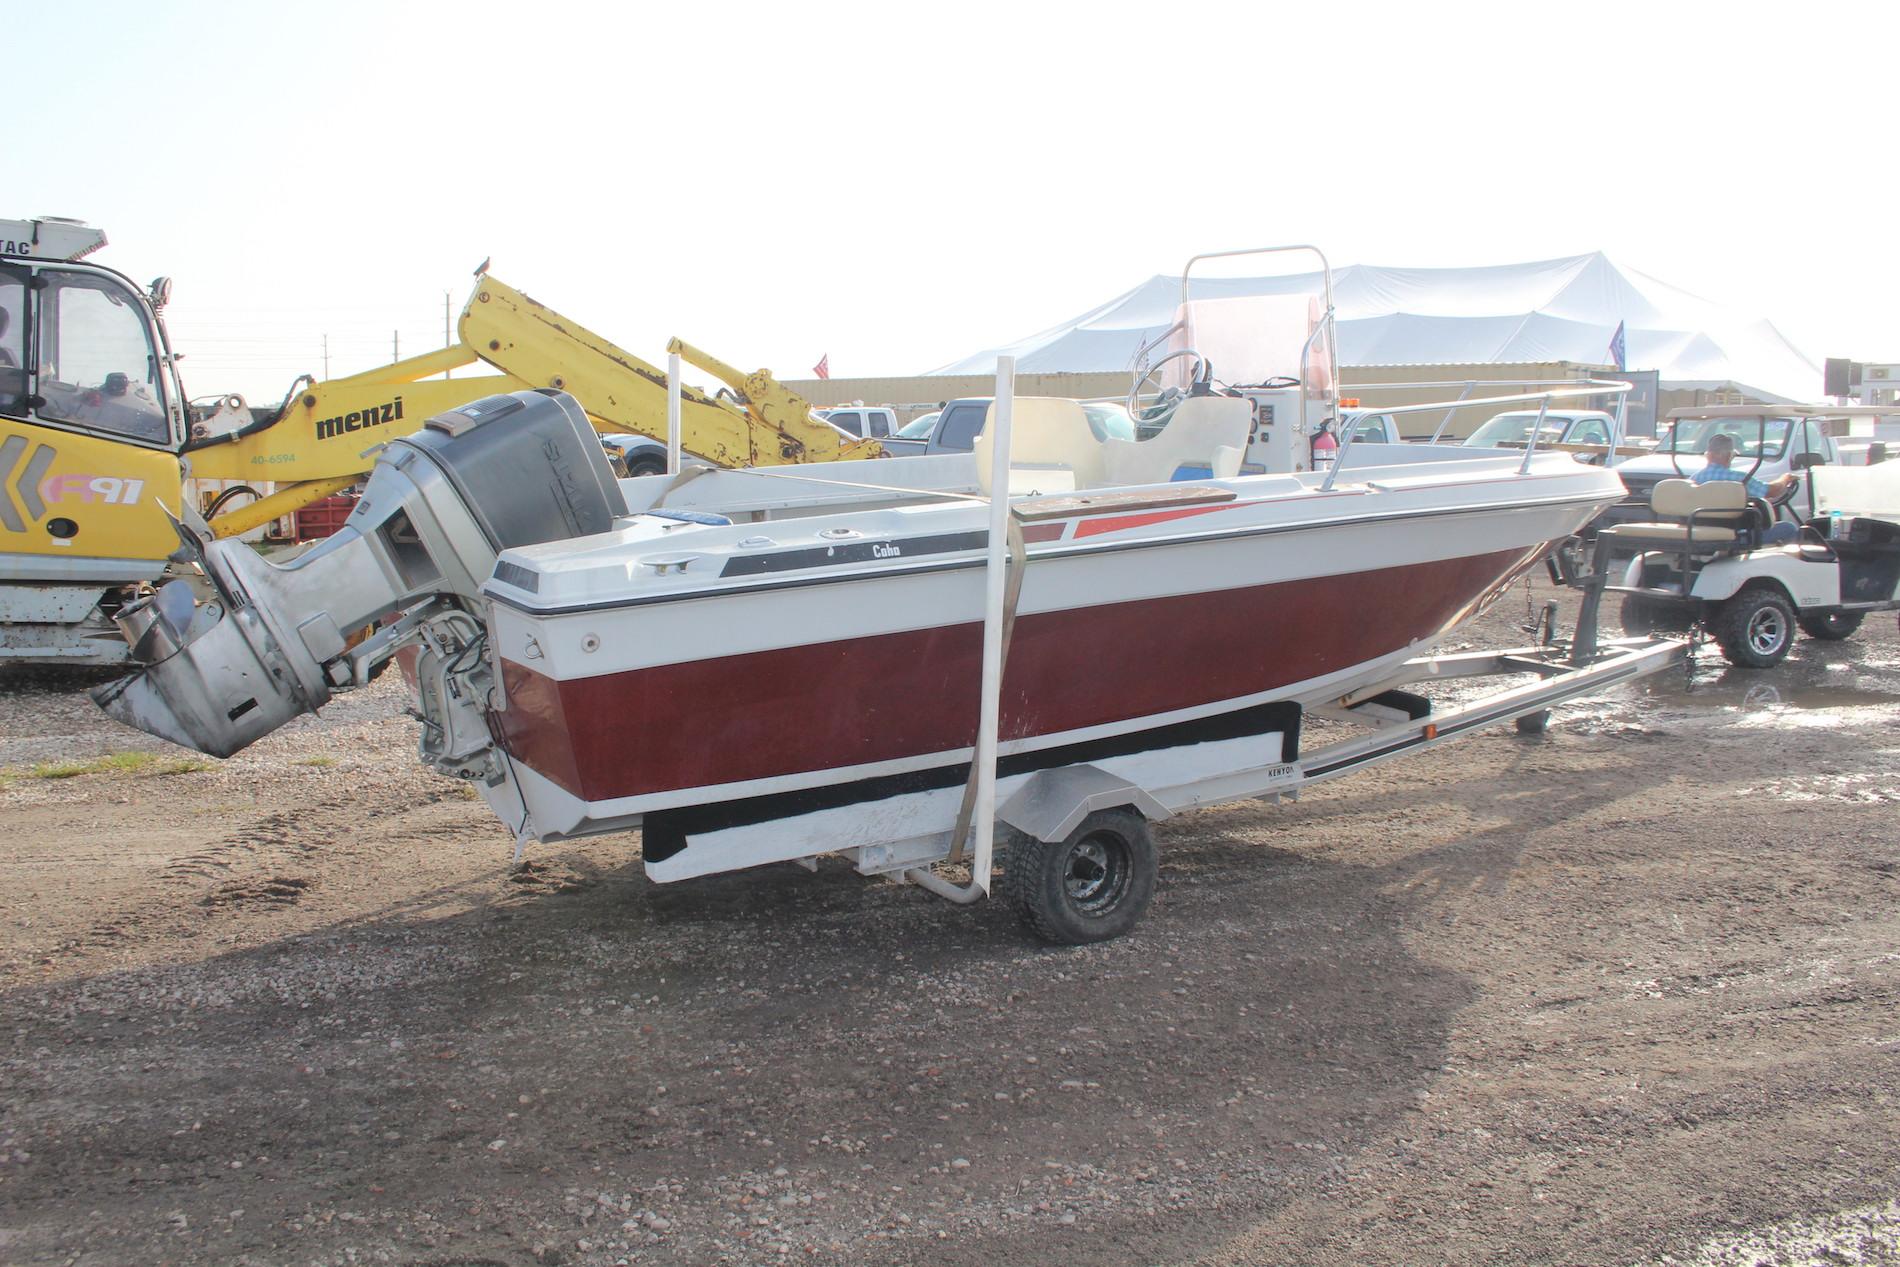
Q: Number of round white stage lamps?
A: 0